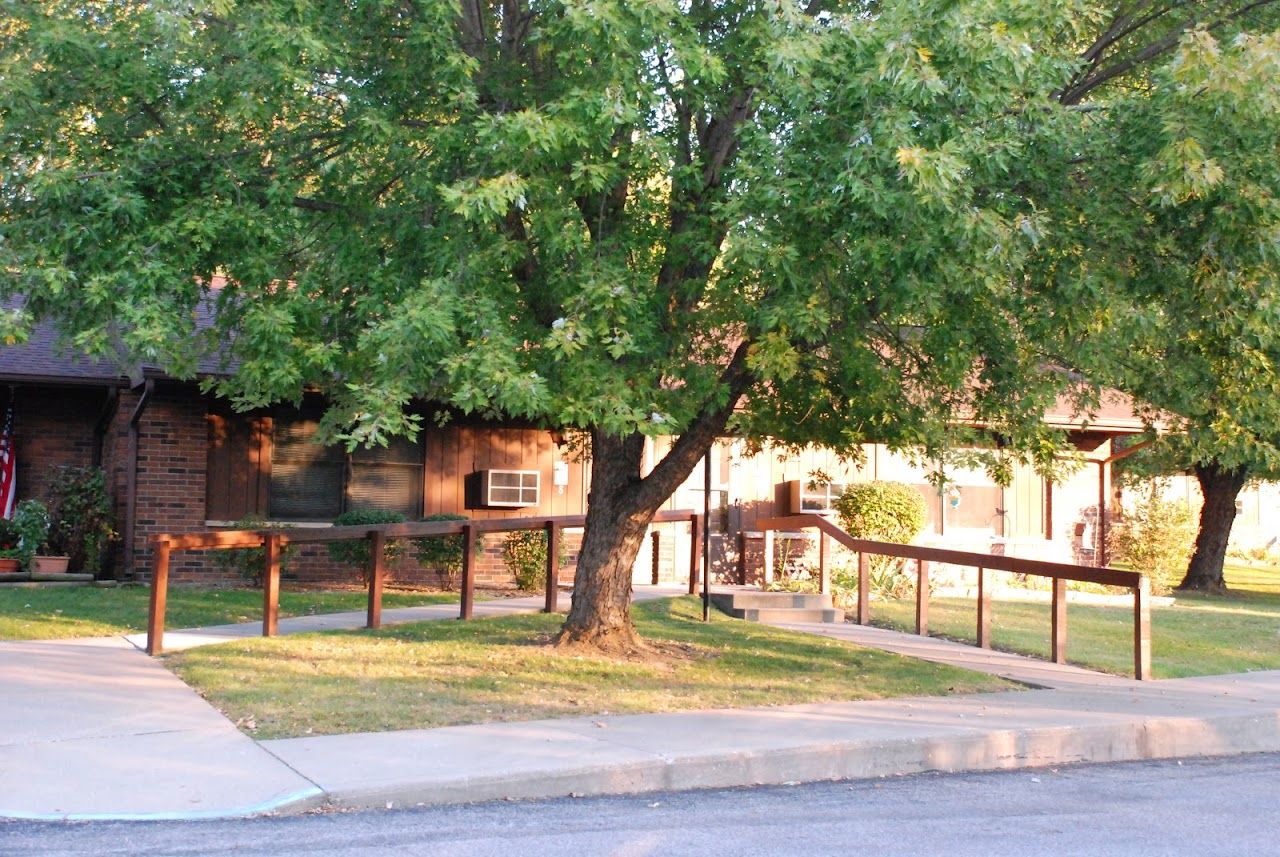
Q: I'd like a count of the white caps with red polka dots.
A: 0